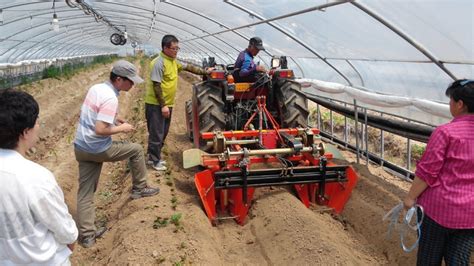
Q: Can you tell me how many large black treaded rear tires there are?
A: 2